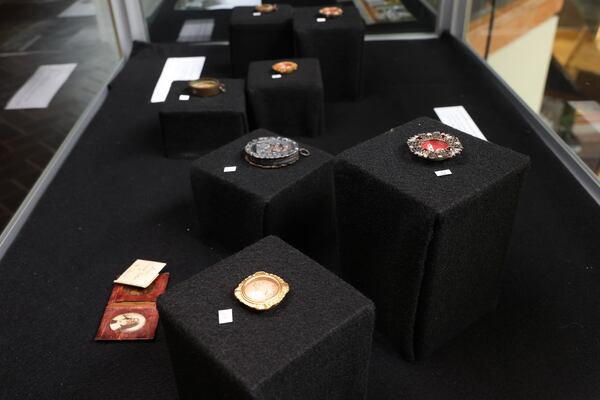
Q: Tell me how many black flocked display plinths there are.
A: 7